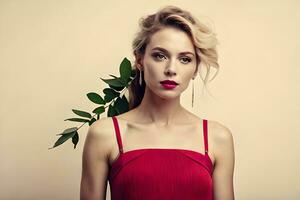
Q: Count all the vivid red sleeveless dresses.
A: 1